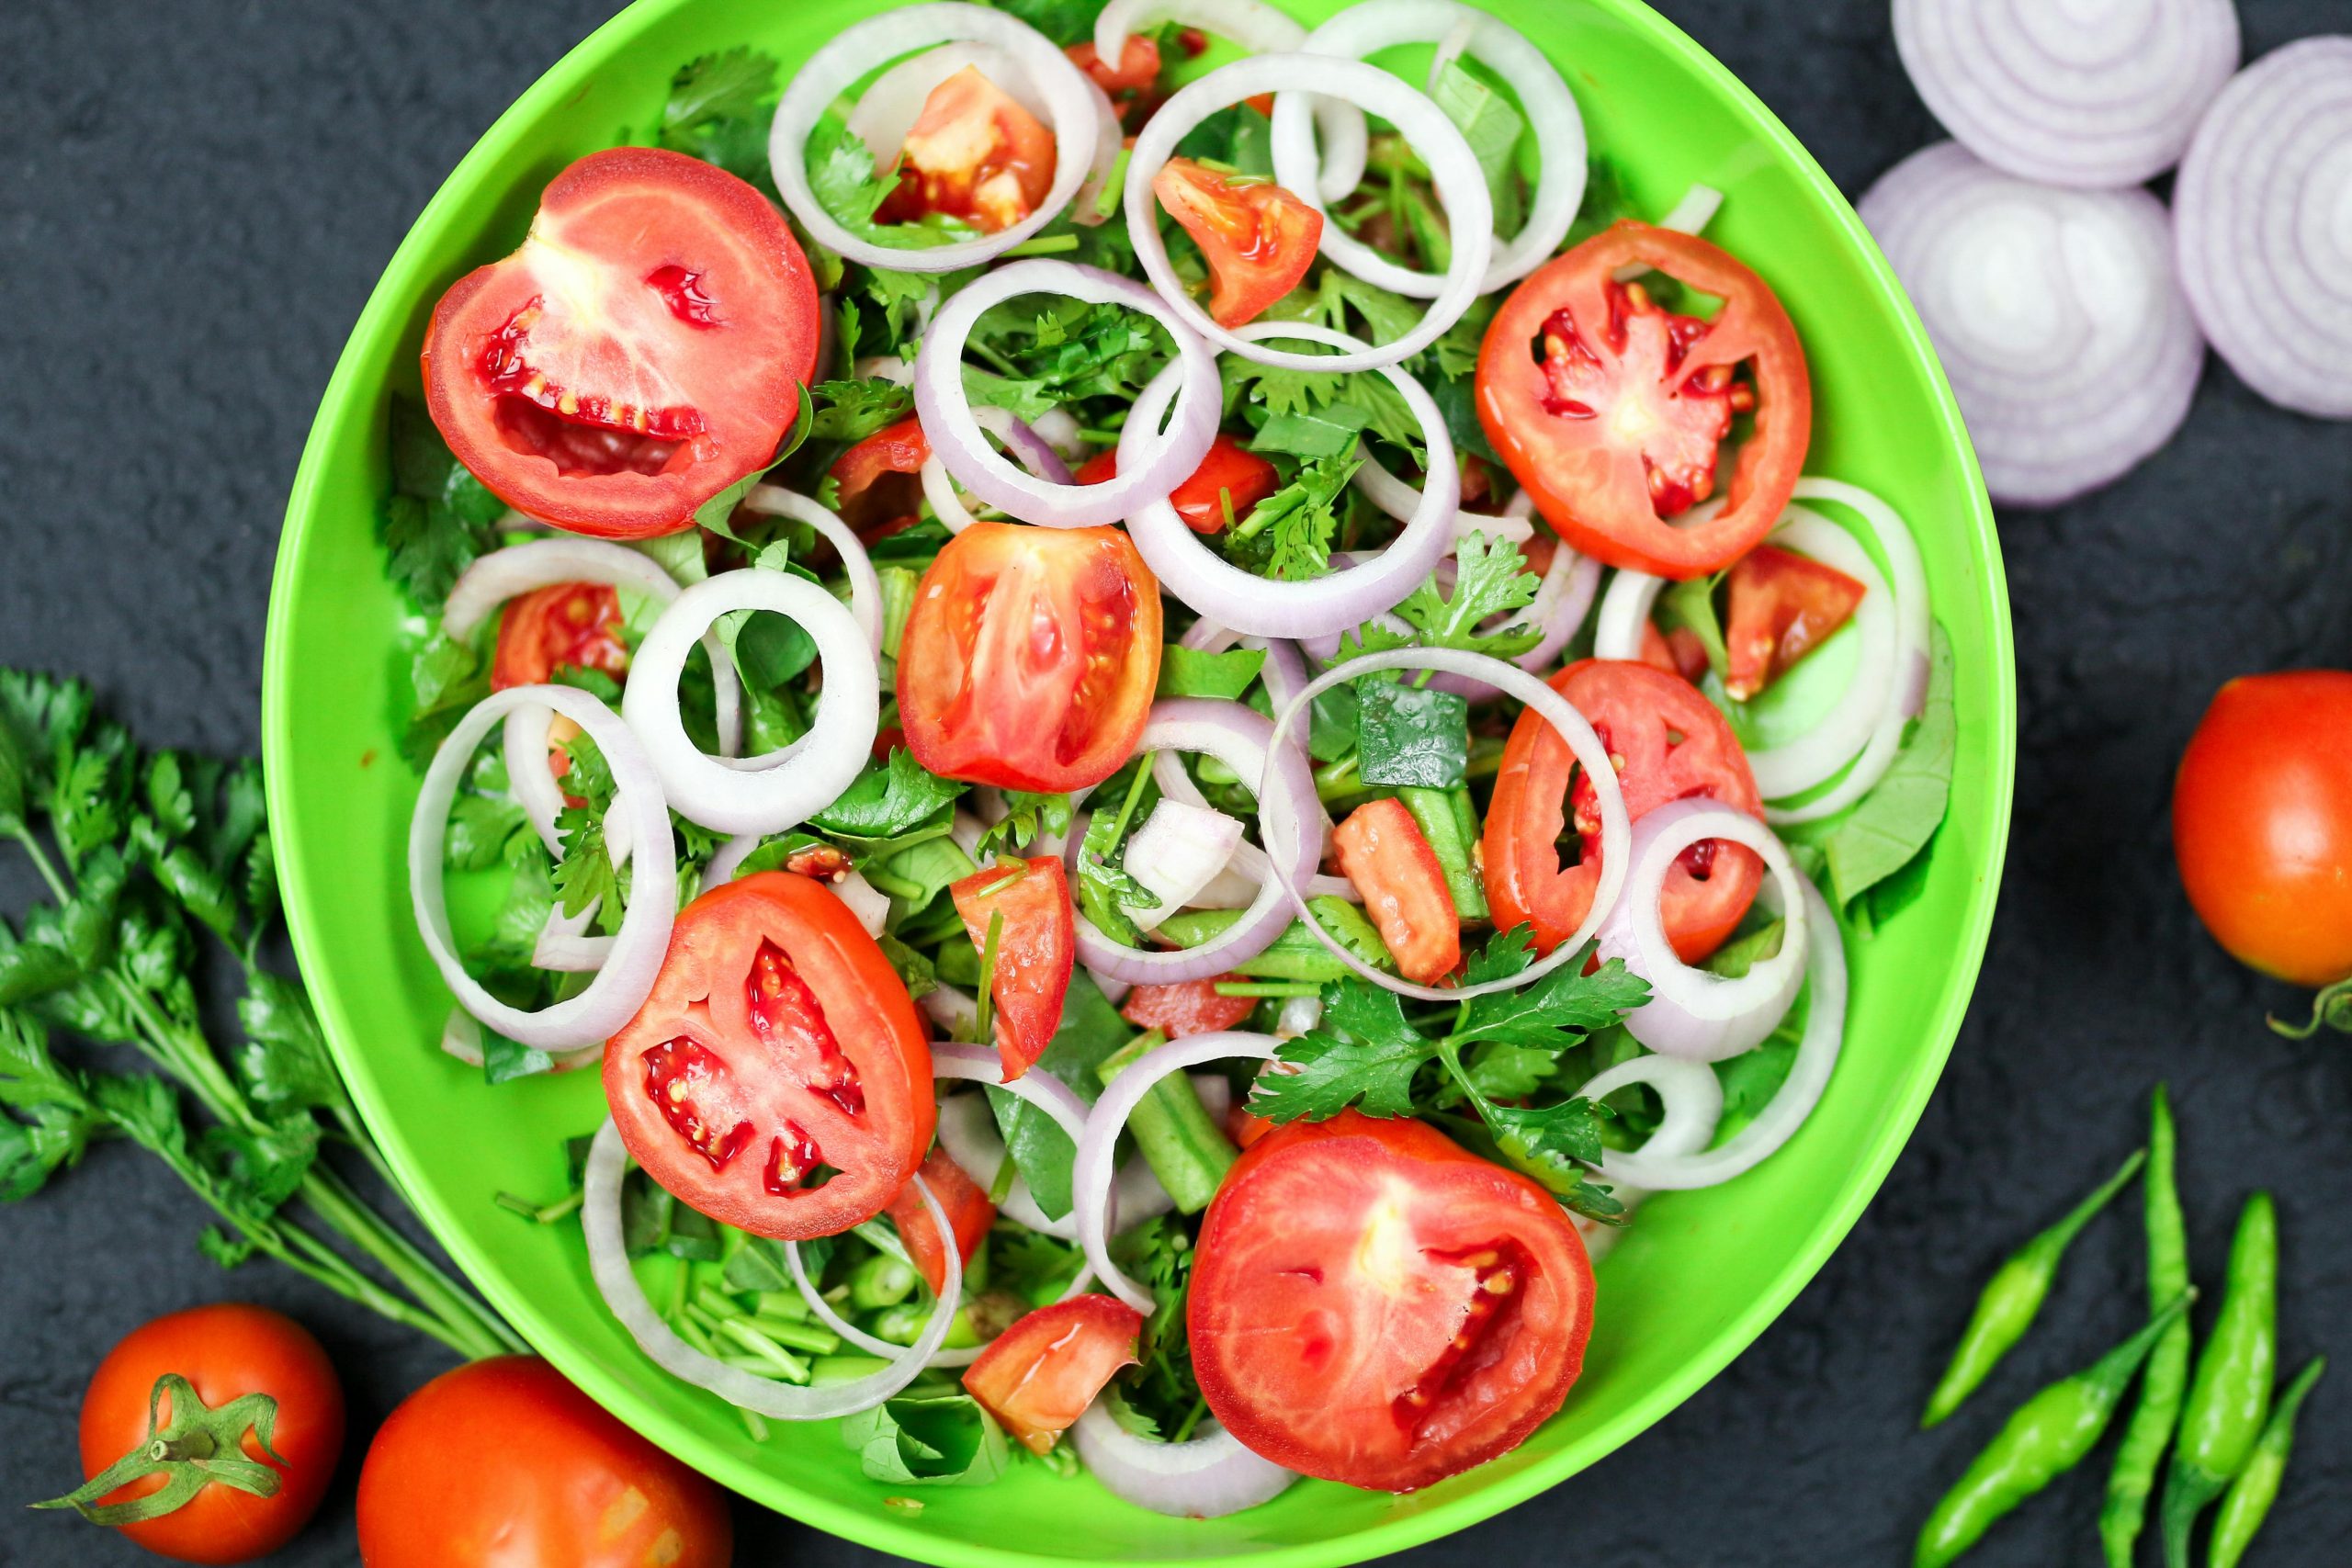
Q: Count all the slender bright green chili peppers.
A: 5